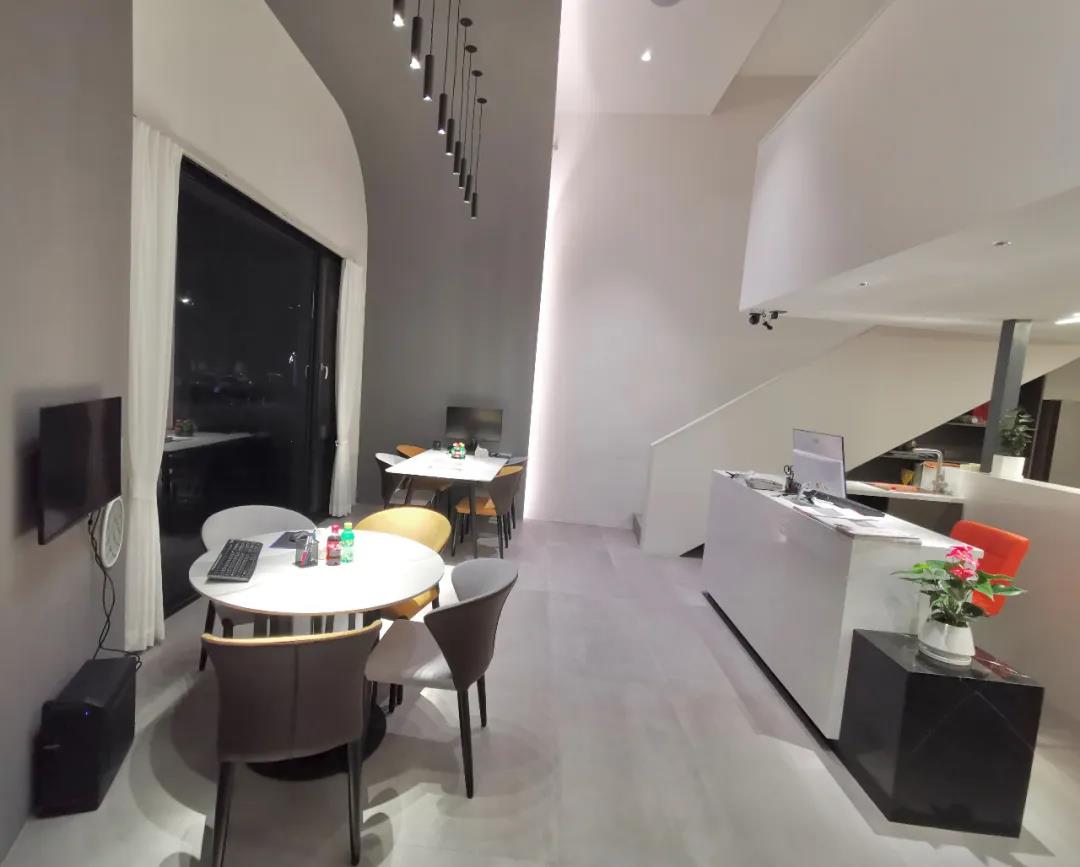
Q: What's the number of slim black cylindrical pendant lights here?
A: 9